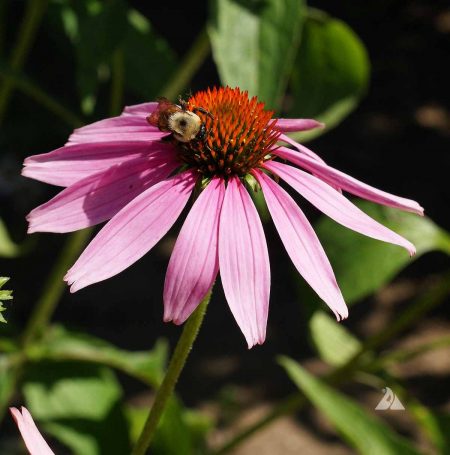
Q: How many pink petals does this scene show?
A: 13